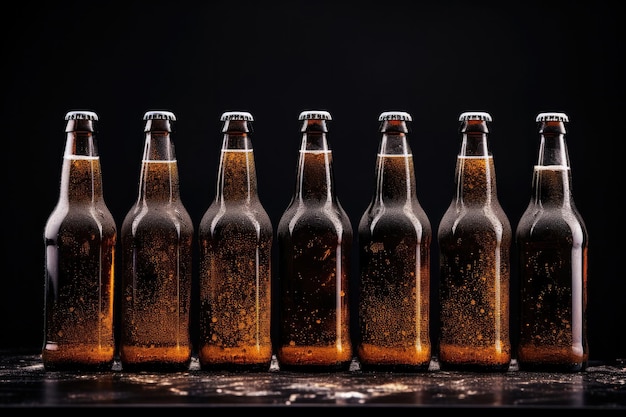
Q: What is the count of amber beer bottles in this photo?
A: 7